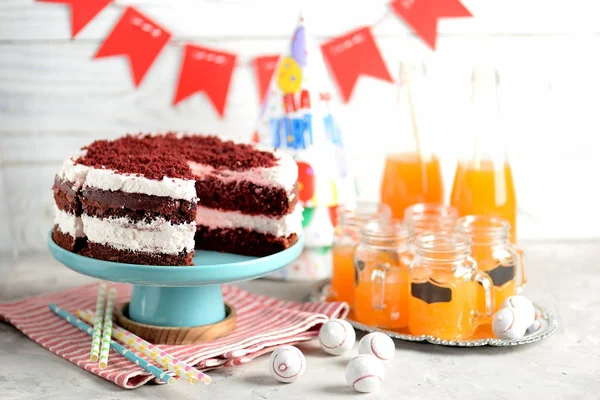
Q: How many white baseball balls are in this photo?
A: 6